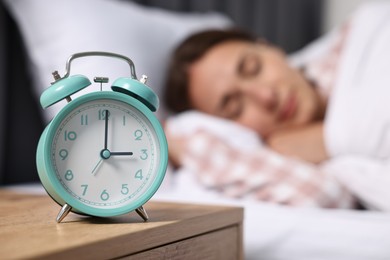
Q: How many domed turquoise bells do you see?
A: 2